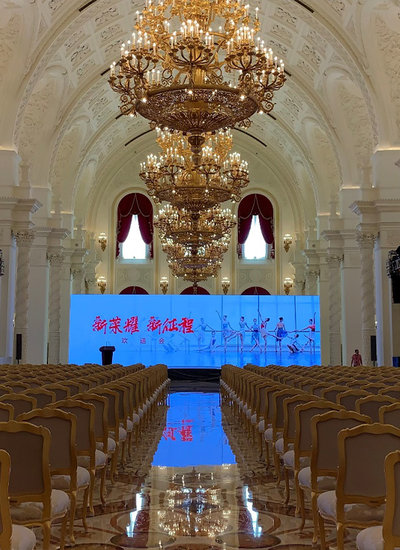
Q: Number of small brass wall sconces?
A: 6